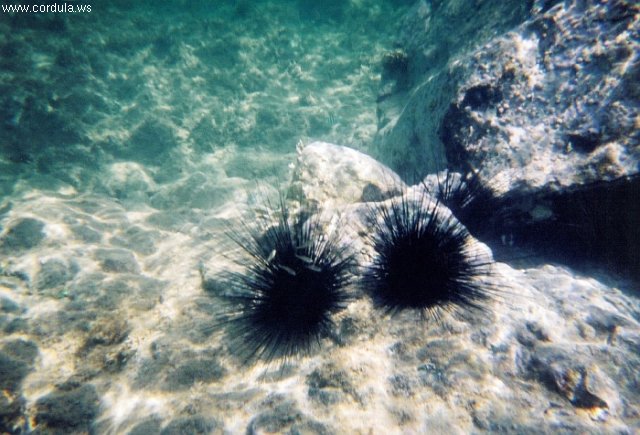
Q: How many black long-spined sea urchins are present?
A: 3